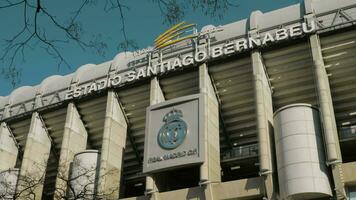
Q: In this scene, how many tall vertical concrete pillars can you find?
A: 8